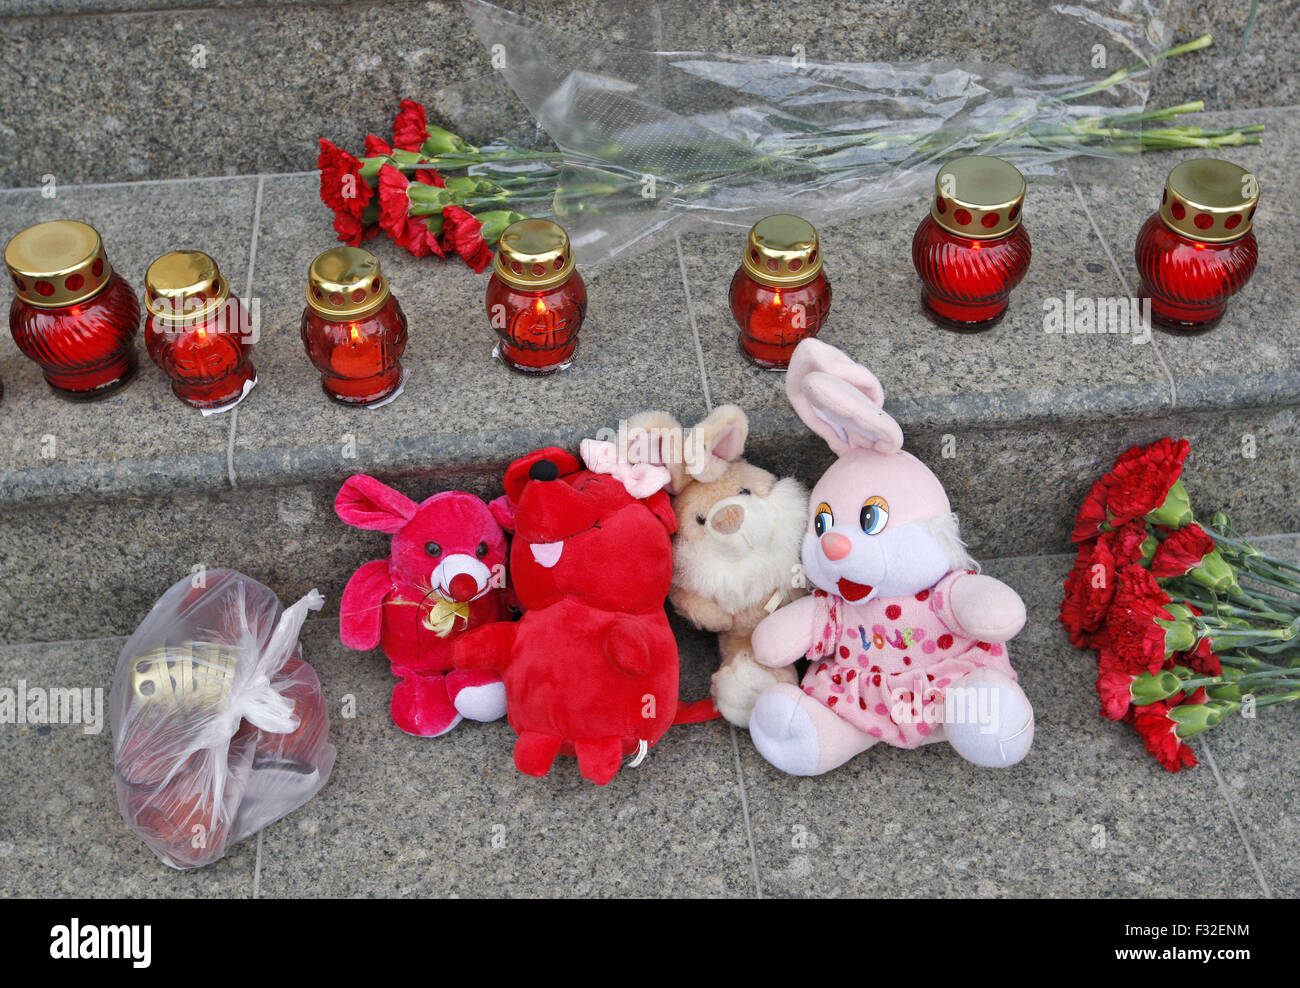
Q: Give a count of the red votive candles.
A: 7